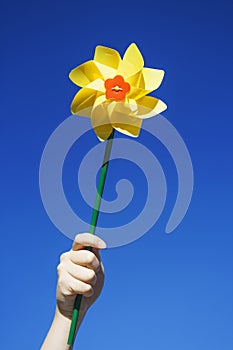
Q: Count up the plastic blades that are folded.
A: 8